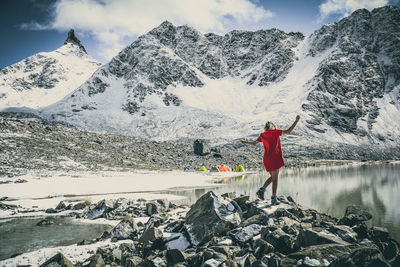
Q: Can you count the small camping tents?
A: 4